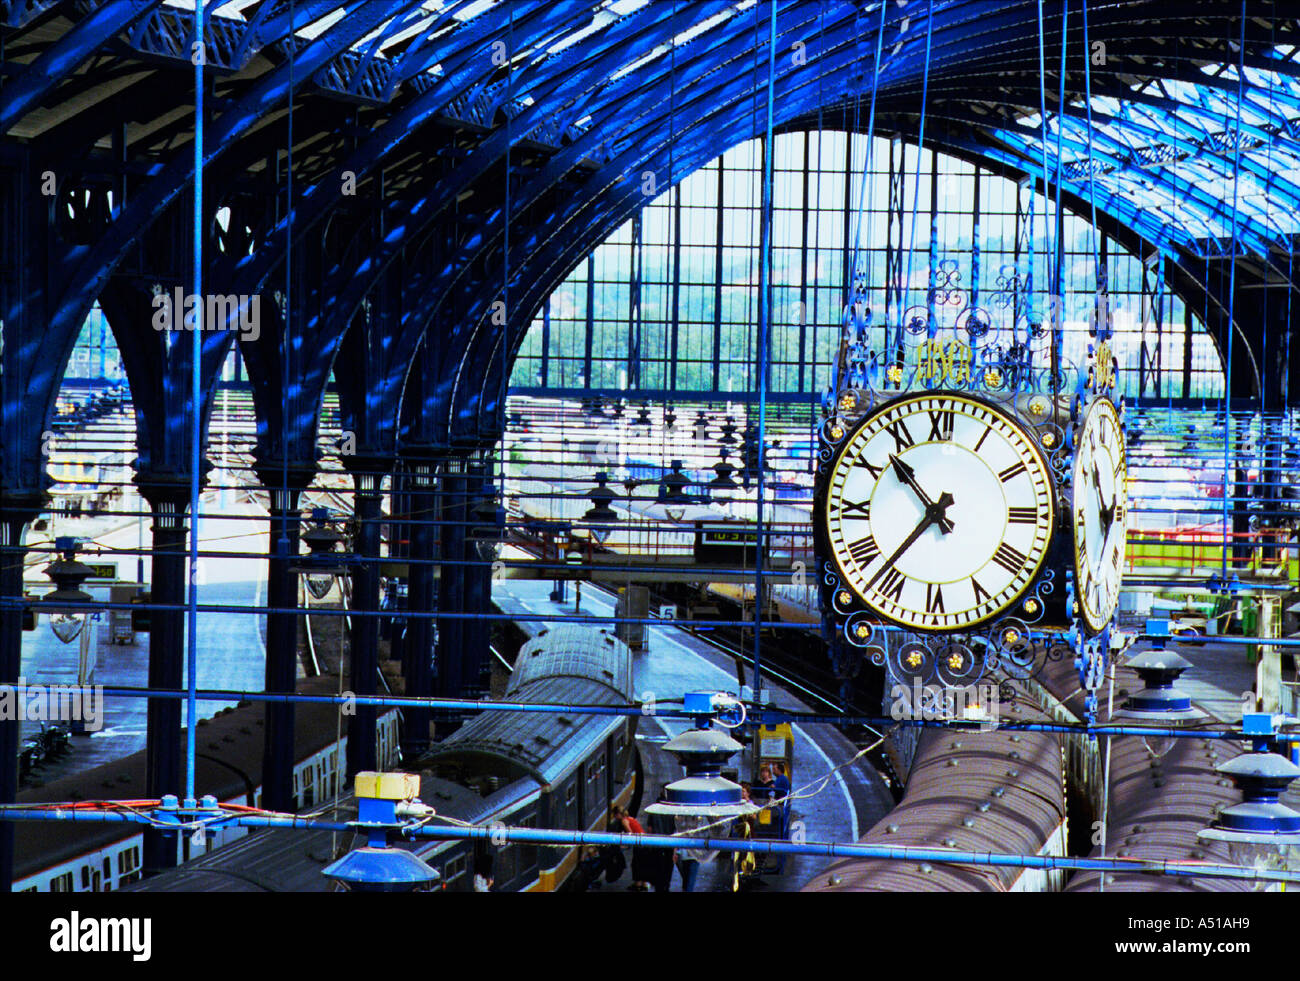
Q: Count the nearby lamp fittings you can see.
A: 4